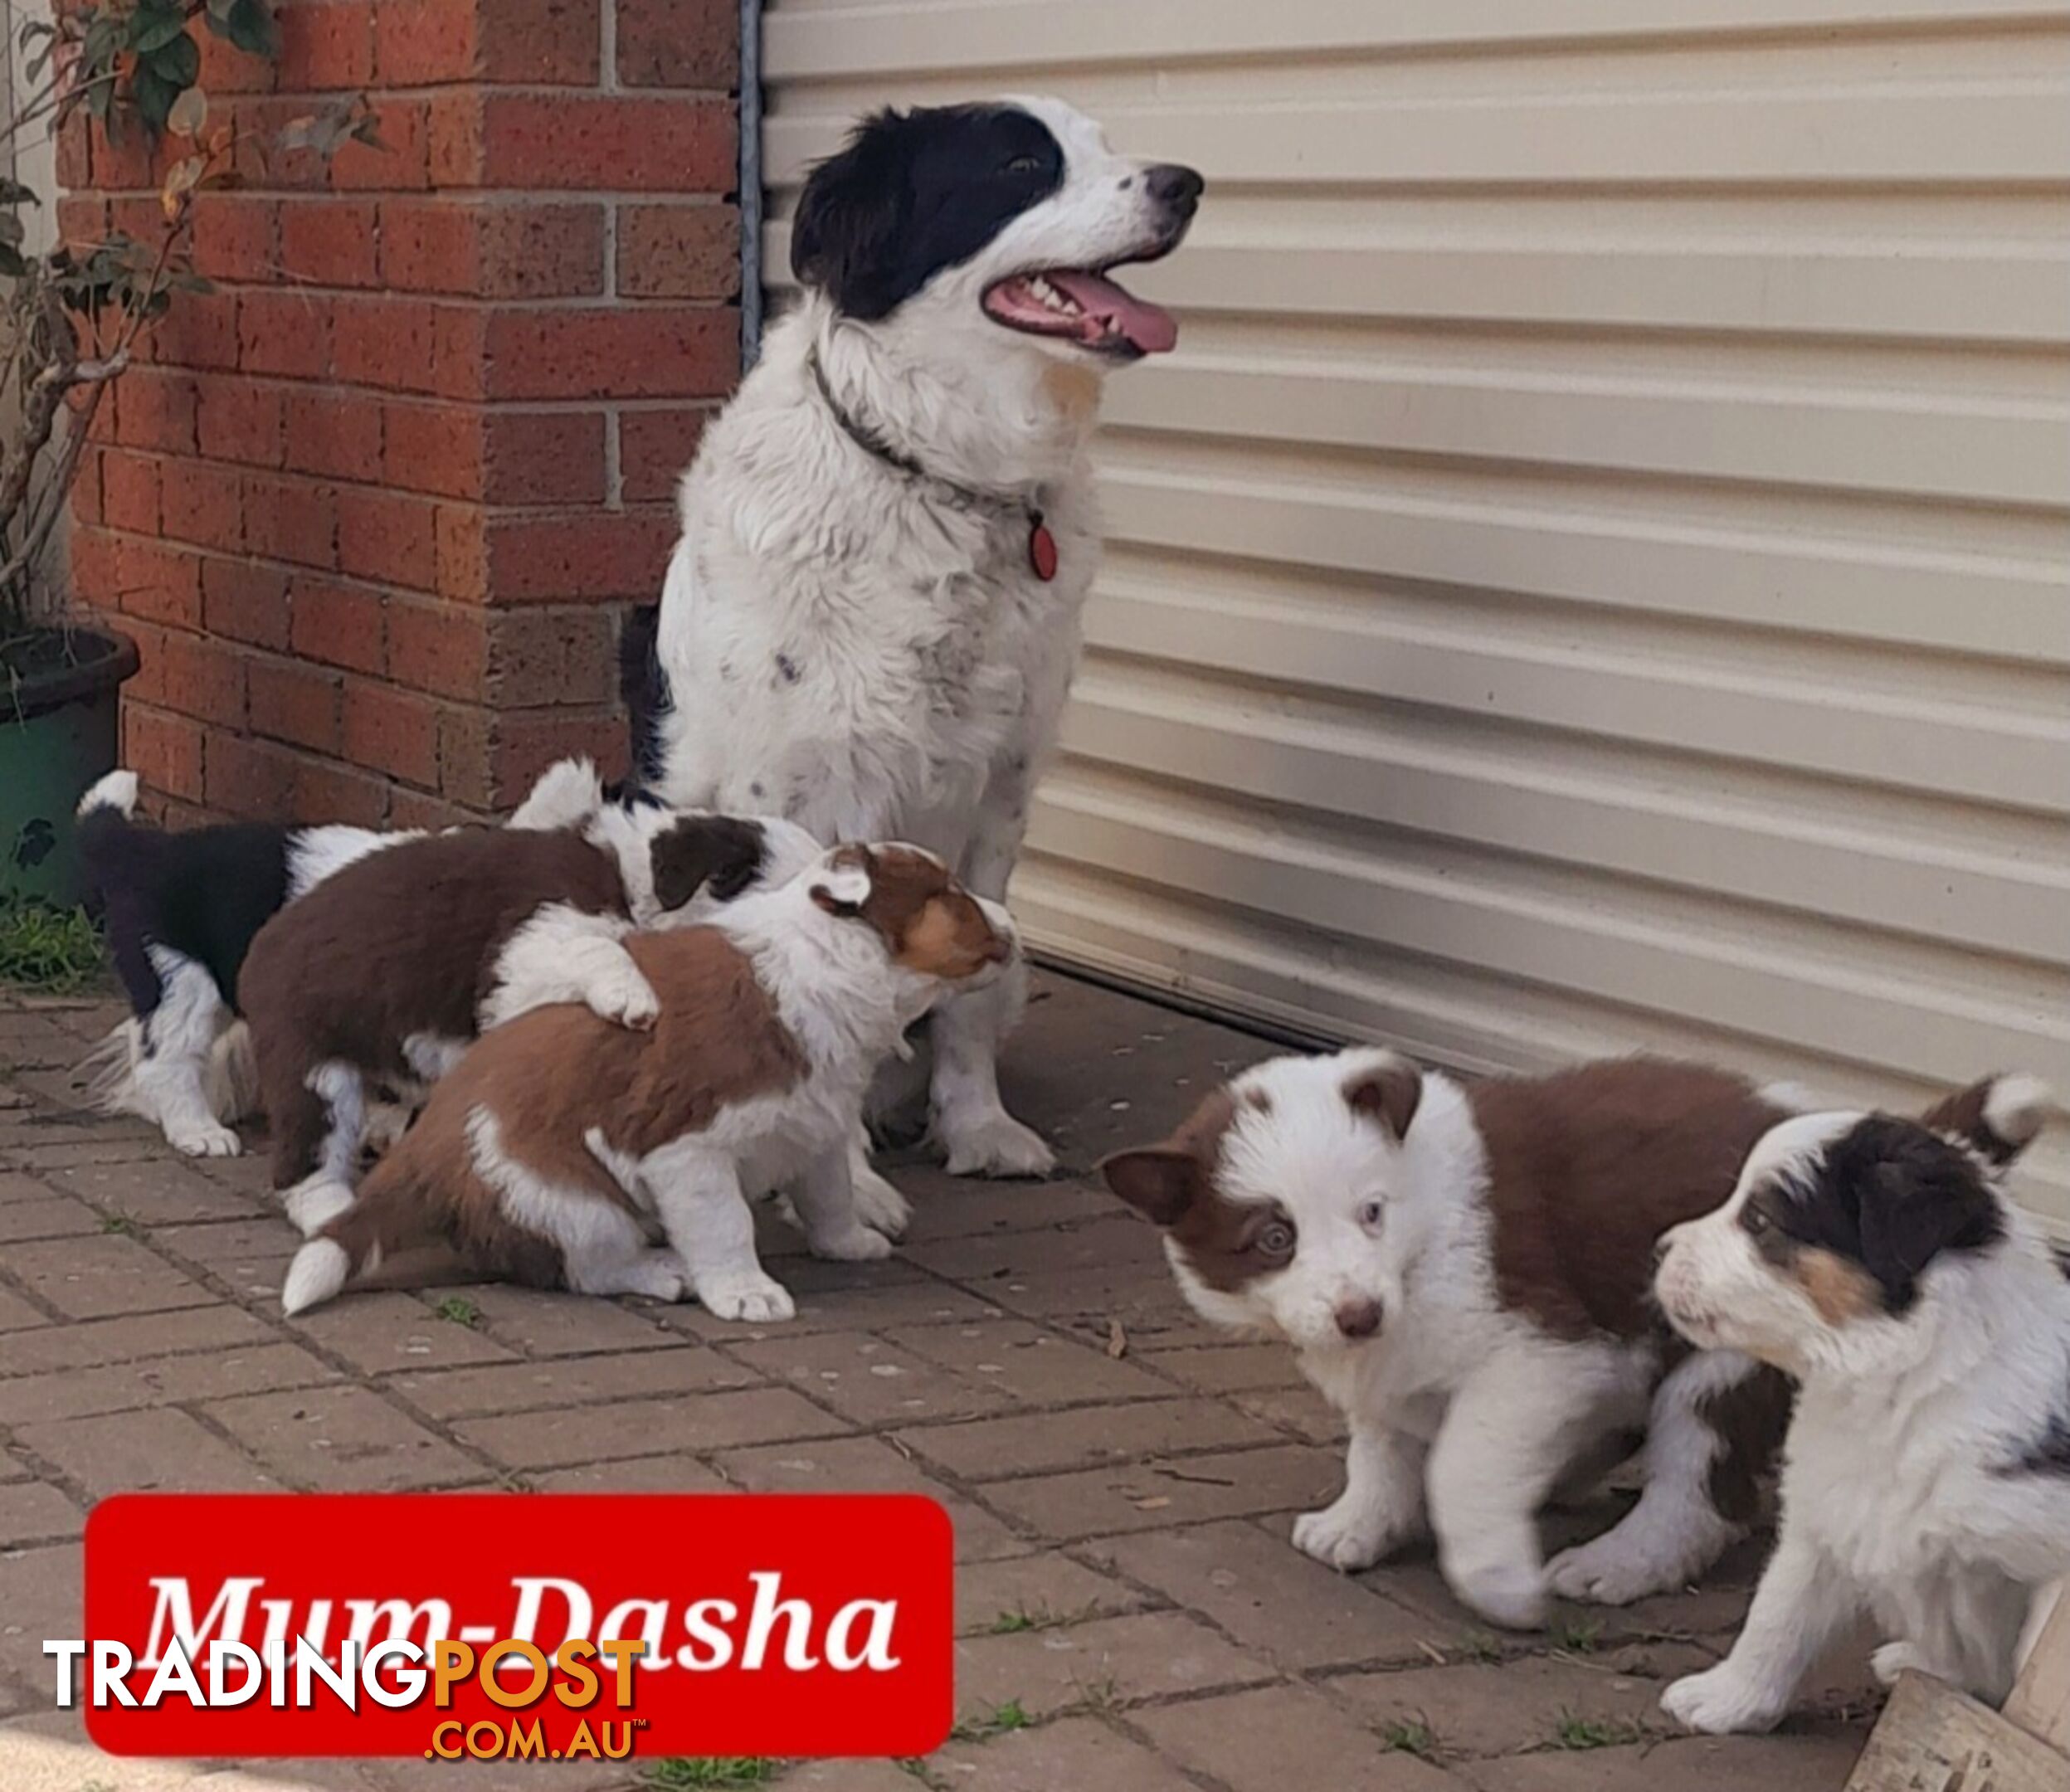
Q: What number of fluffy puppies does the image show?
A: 5